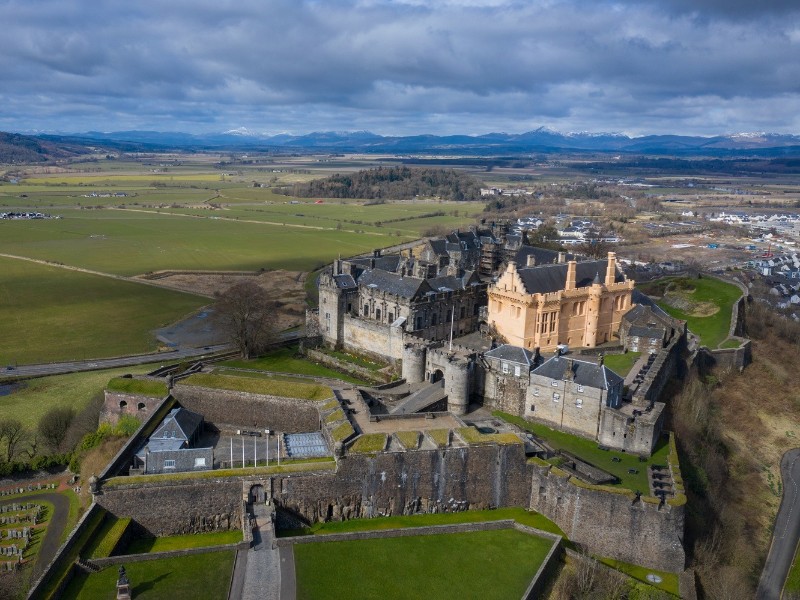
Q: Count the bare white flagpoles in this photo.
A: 6